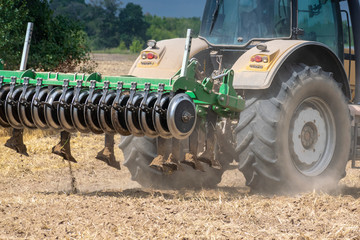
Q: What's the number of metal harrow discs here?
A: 14